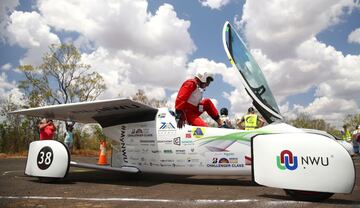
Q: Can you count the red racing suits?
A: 1